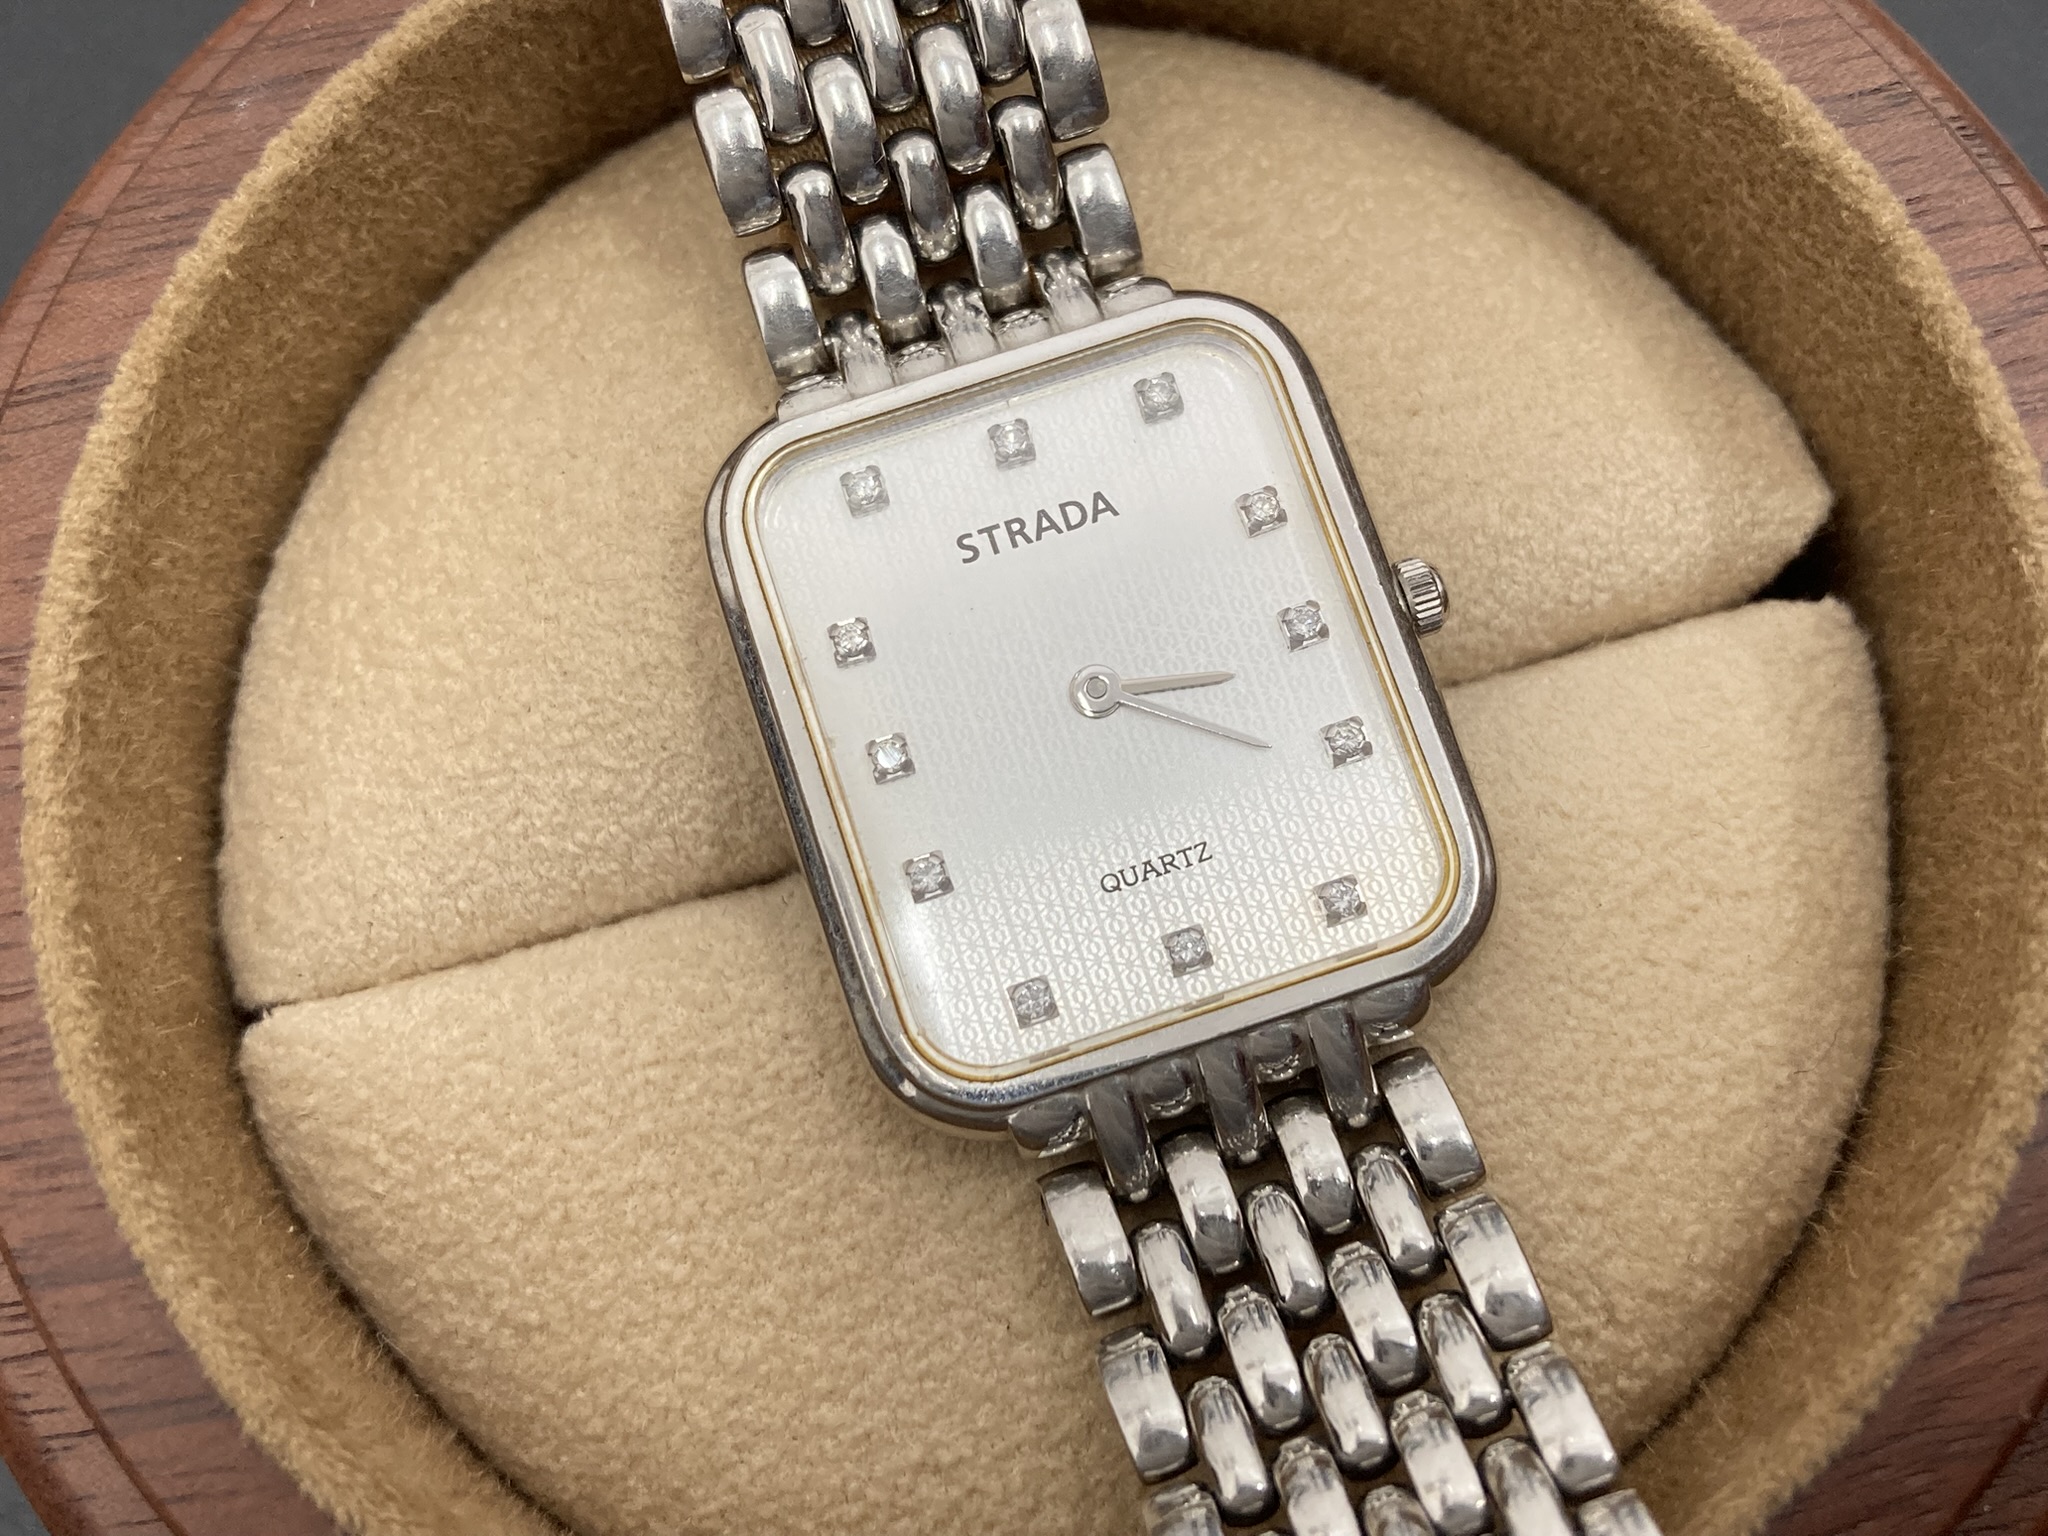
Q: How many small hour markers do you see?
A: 12